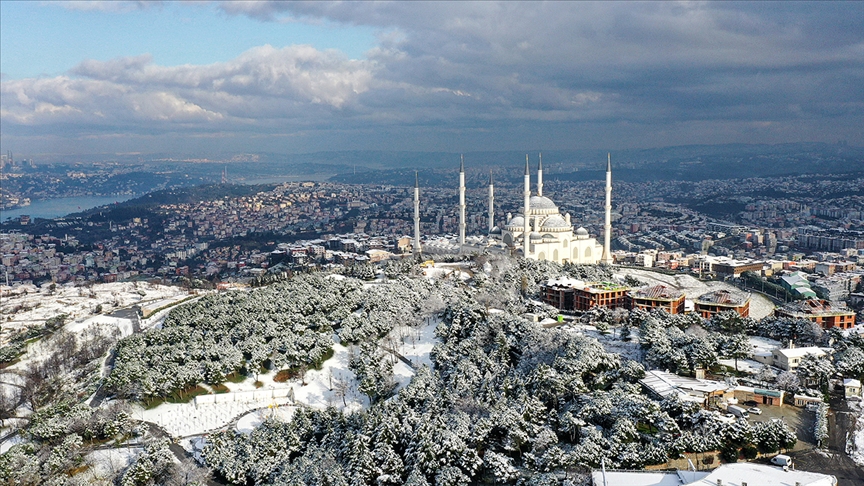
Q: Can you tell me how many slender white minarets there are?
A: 6